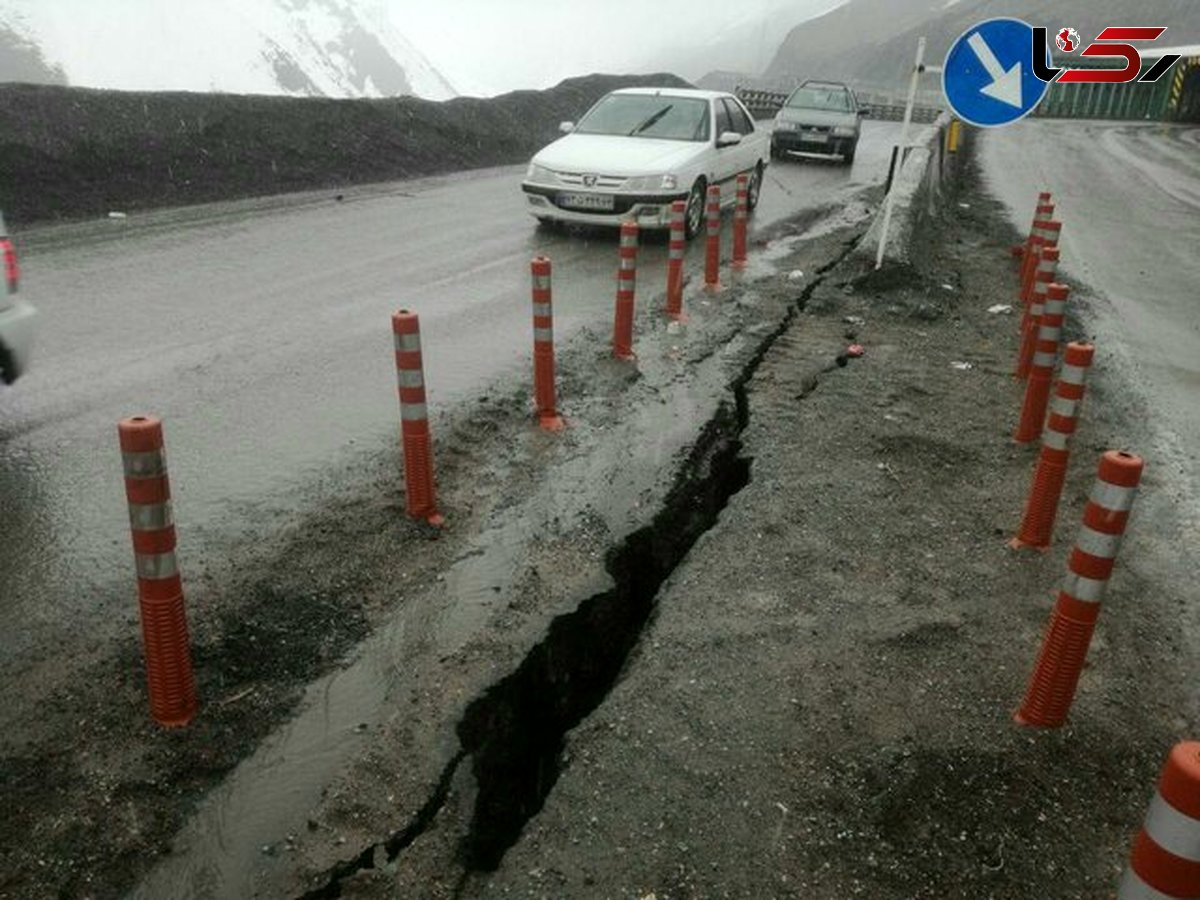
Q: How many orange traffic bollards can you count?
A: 15